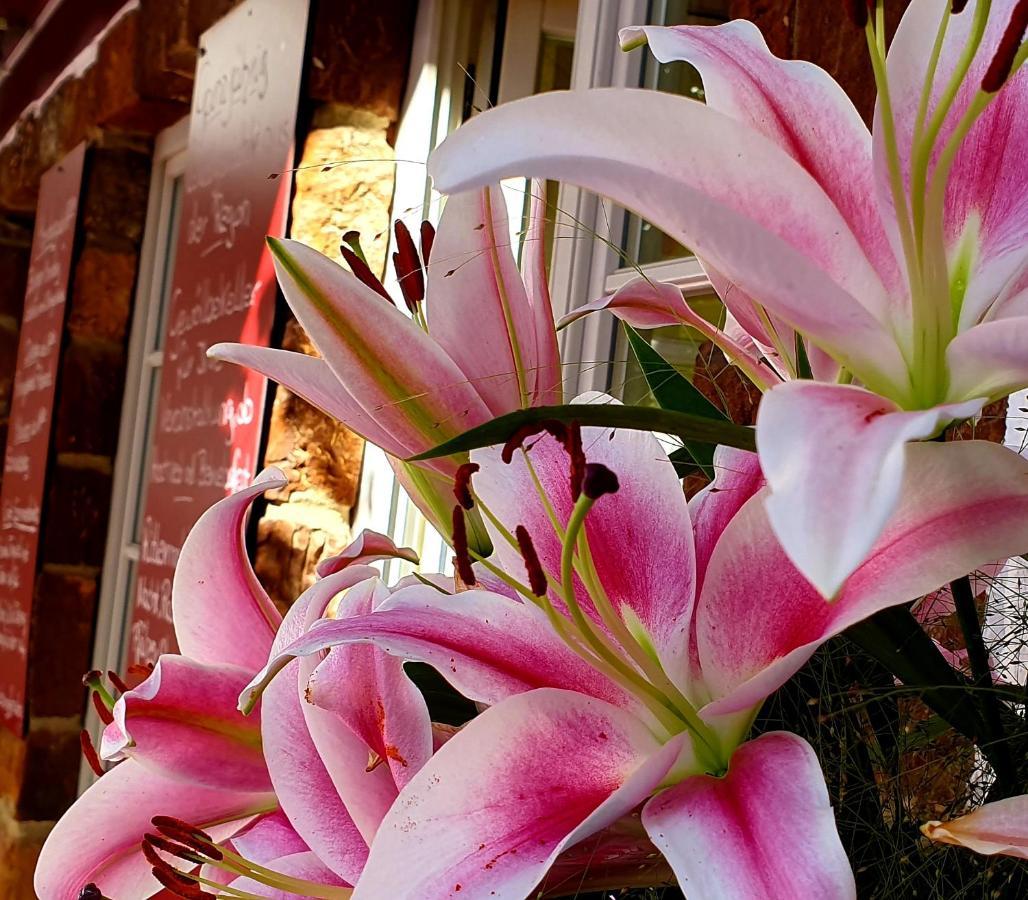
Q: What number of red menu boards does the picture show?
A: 2